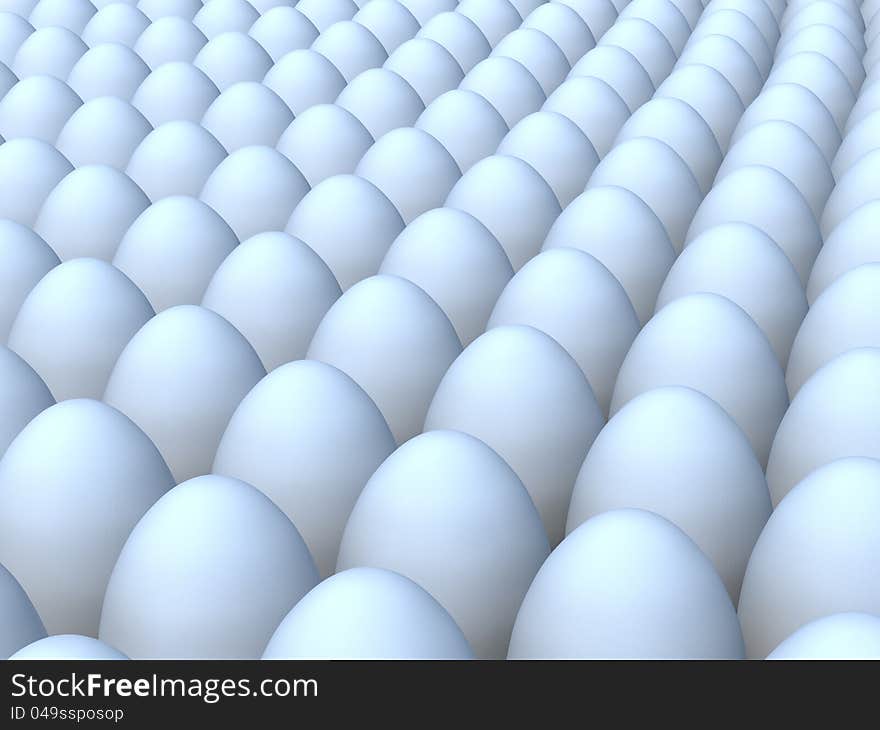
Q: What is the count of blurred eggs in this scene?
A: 0